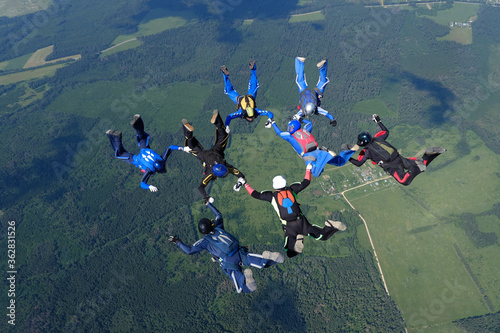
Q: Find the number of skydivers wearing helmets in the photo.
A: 8